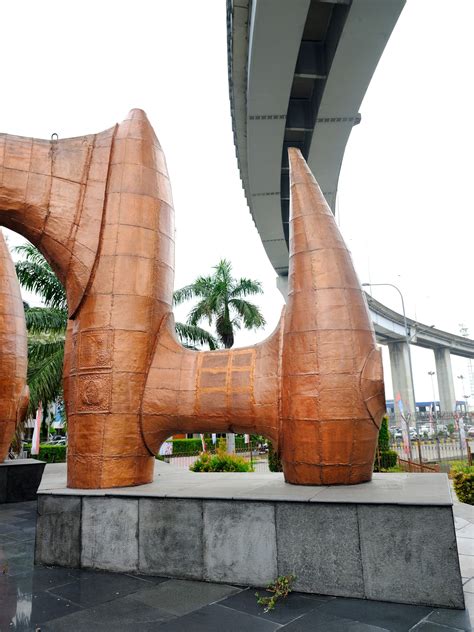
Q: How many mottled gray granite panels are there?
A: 6